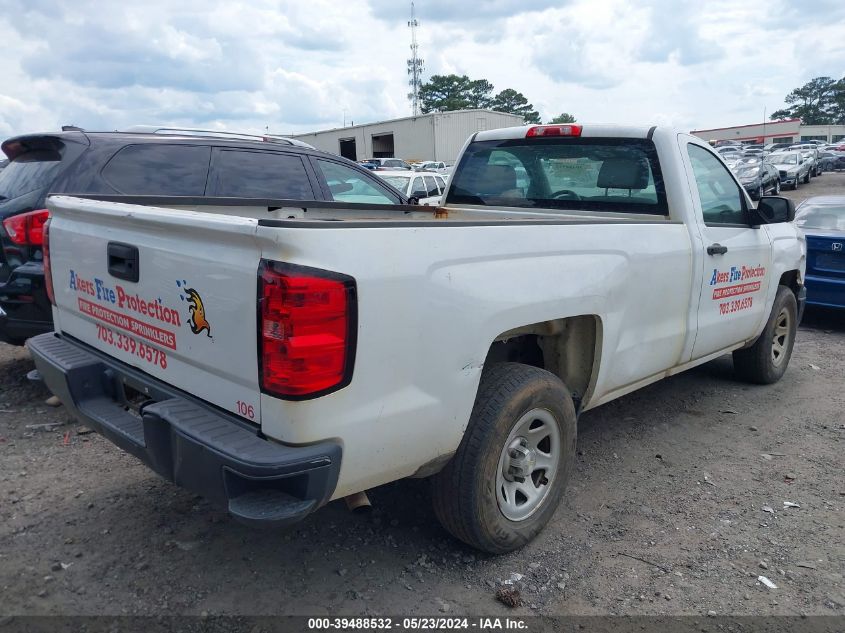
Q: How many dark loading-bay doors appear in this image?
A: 2